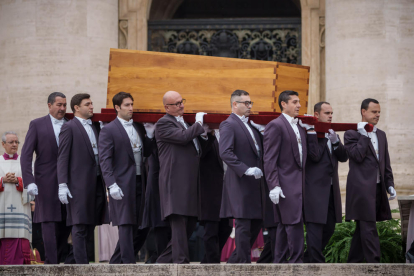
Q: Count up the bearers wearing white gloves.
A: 8